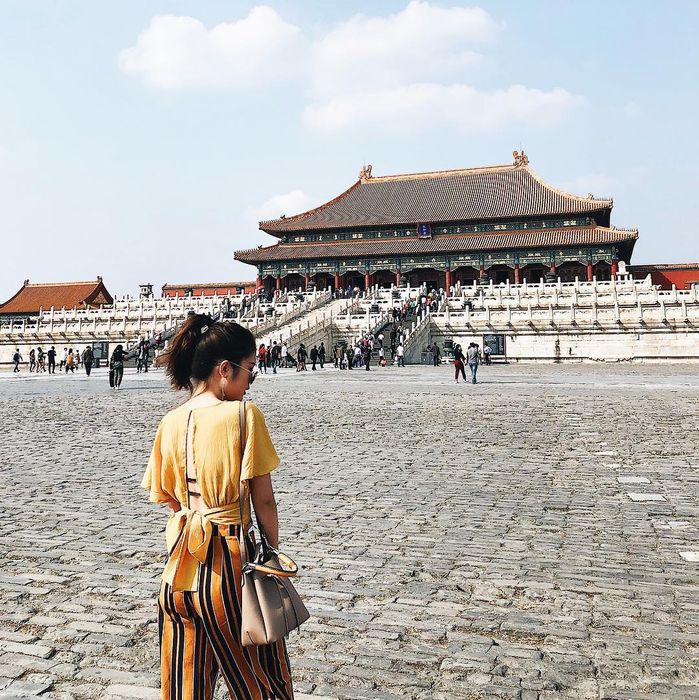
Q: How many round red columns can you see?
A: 12